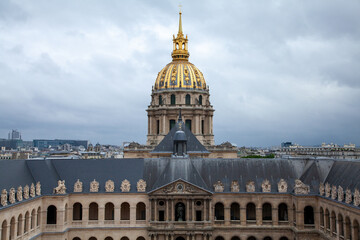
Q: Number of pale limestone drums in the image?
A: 1